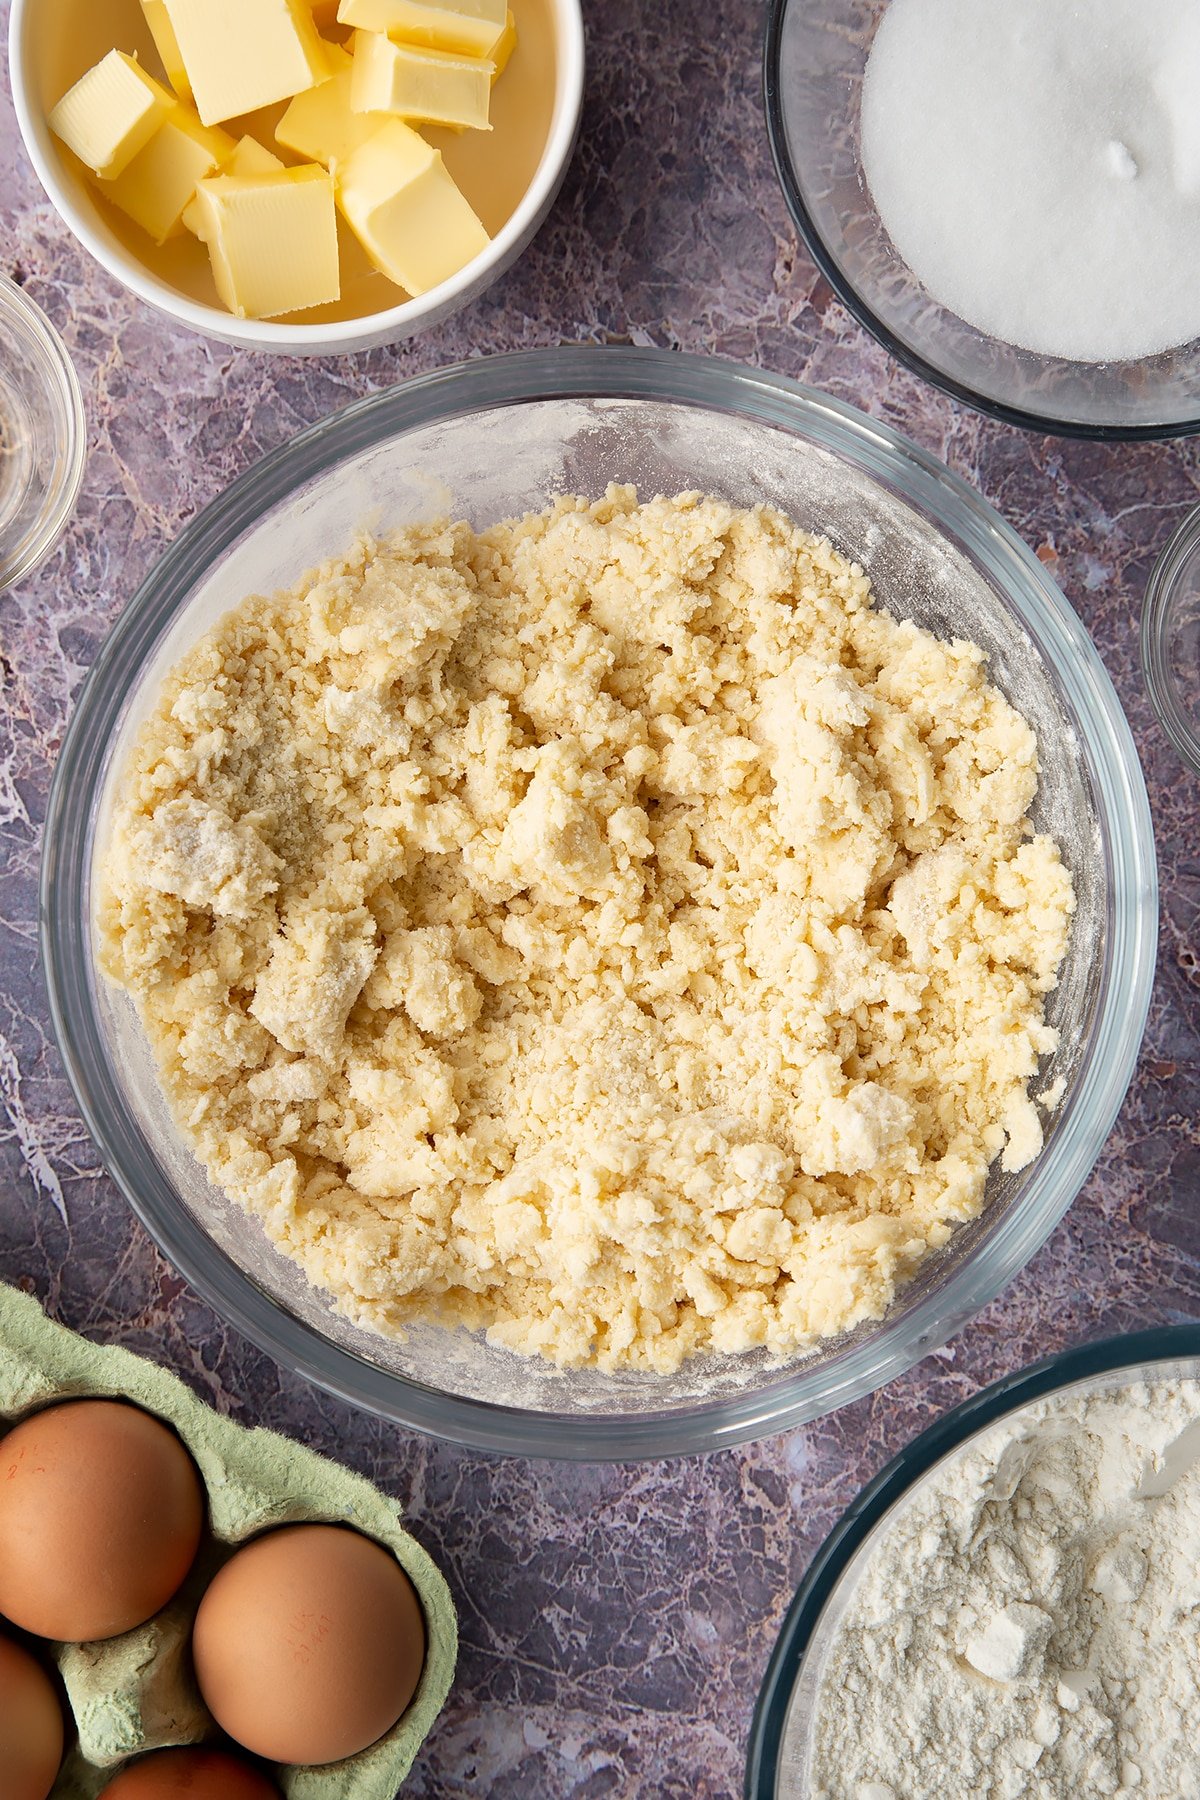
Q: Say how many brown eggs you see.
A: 4